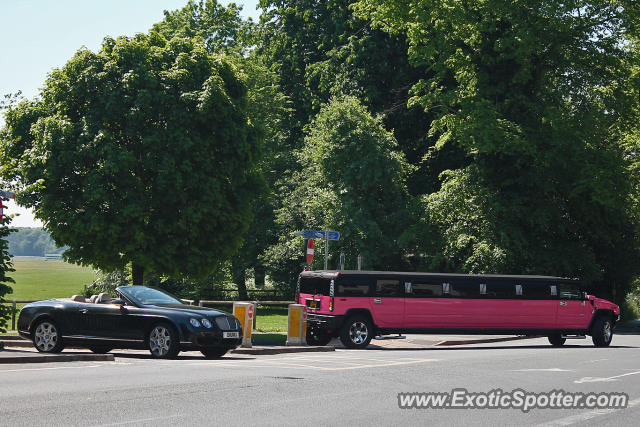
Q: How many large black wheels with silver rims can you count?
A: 4